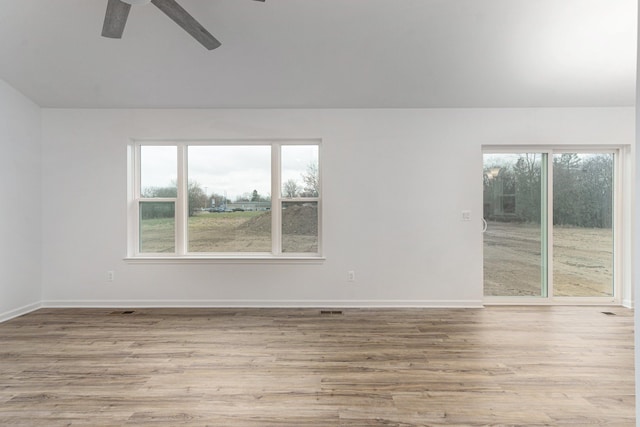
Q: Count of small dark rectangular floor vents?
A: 3